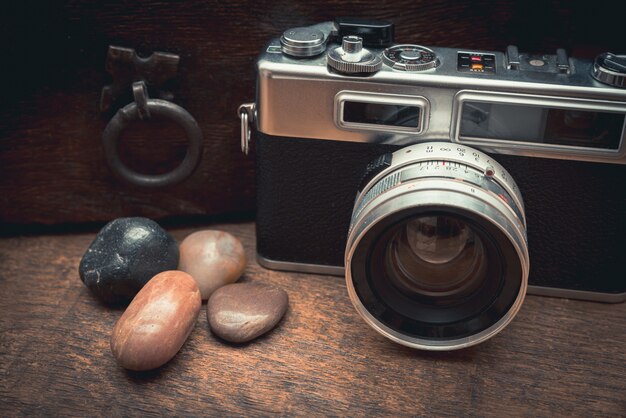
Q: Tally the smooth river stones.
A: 4